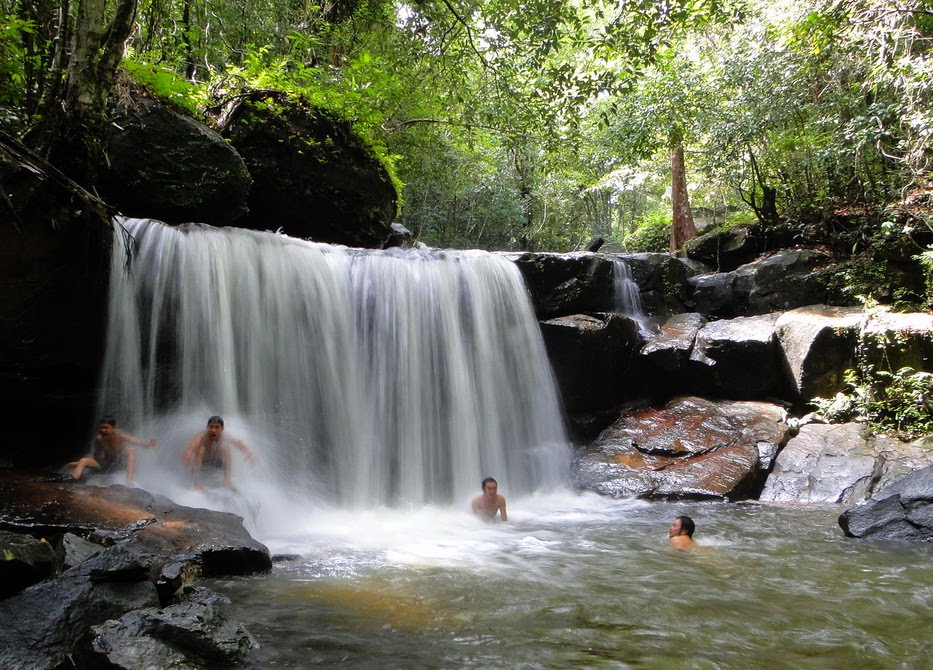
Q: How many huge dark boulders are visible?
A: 2